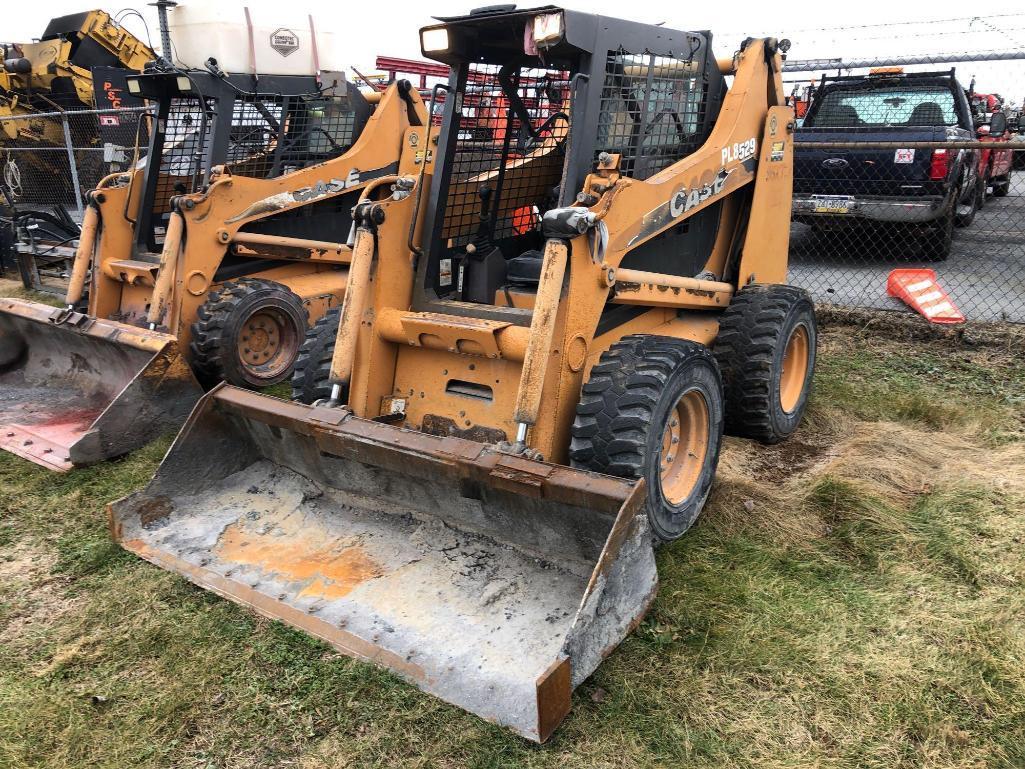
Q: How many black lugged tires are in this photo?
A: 4